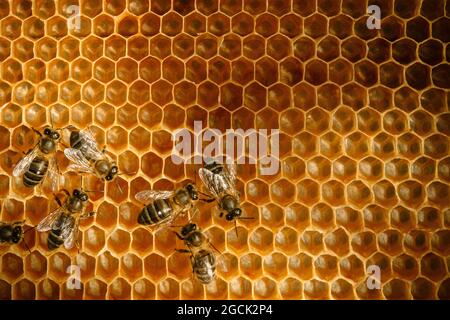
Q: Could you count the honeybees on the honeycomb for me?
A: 7